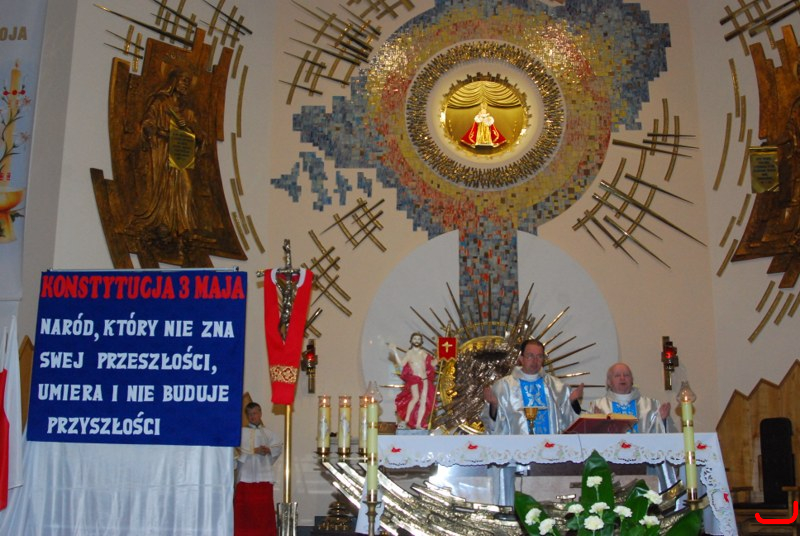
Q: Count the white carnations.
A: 9